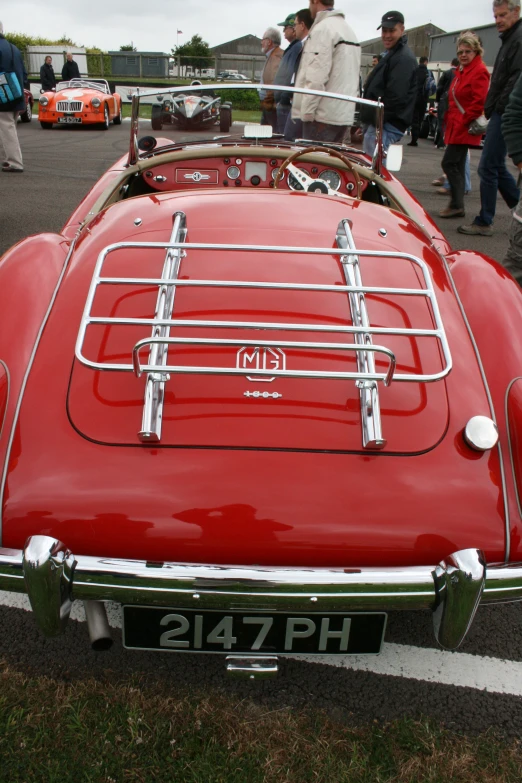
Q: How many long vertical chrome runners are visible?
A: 2